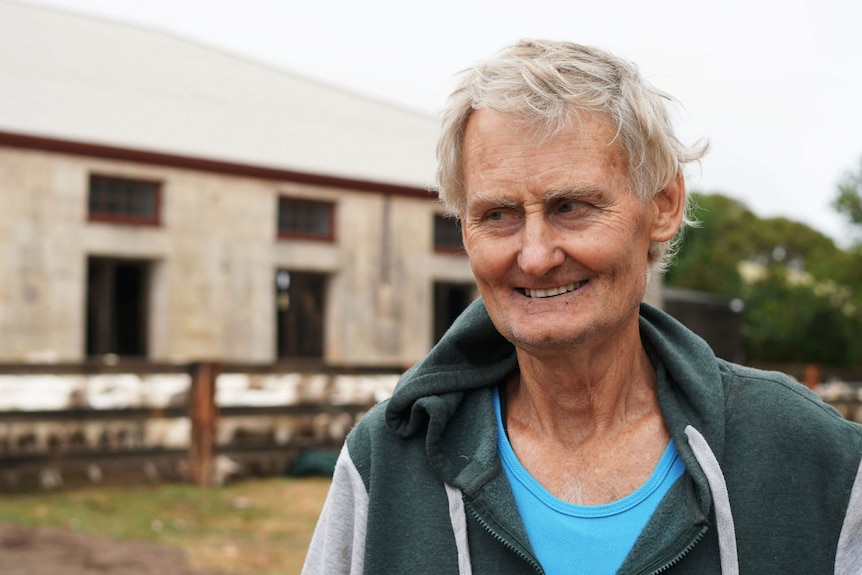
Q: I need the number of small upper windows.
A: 3